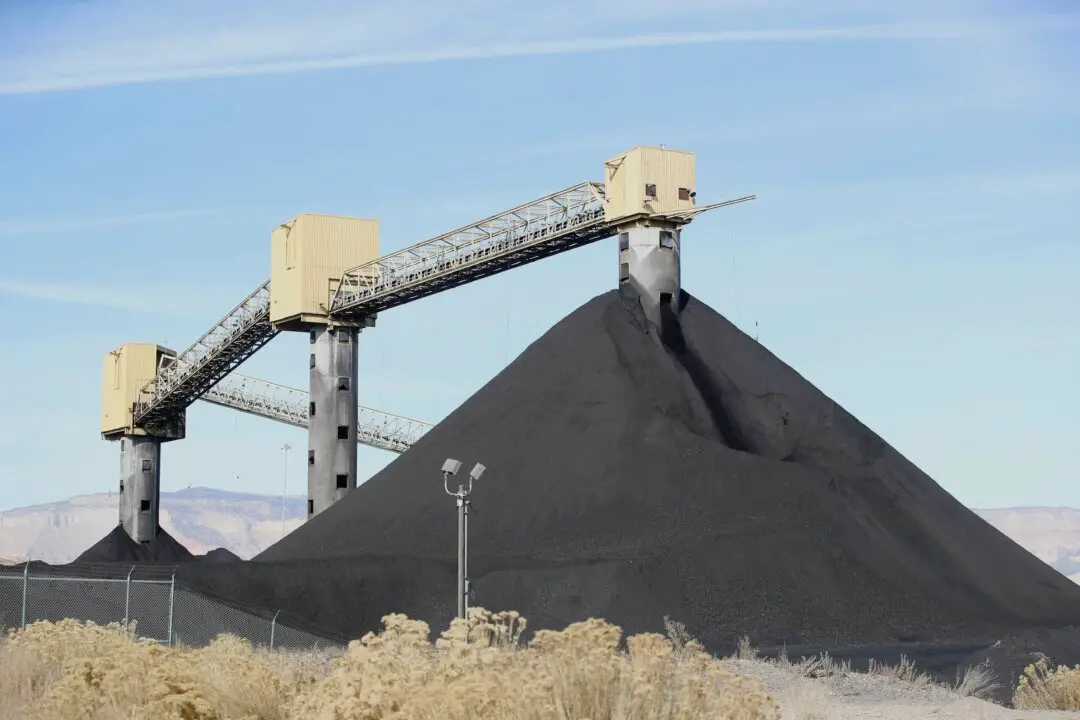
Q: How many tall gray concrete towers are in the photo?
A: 3